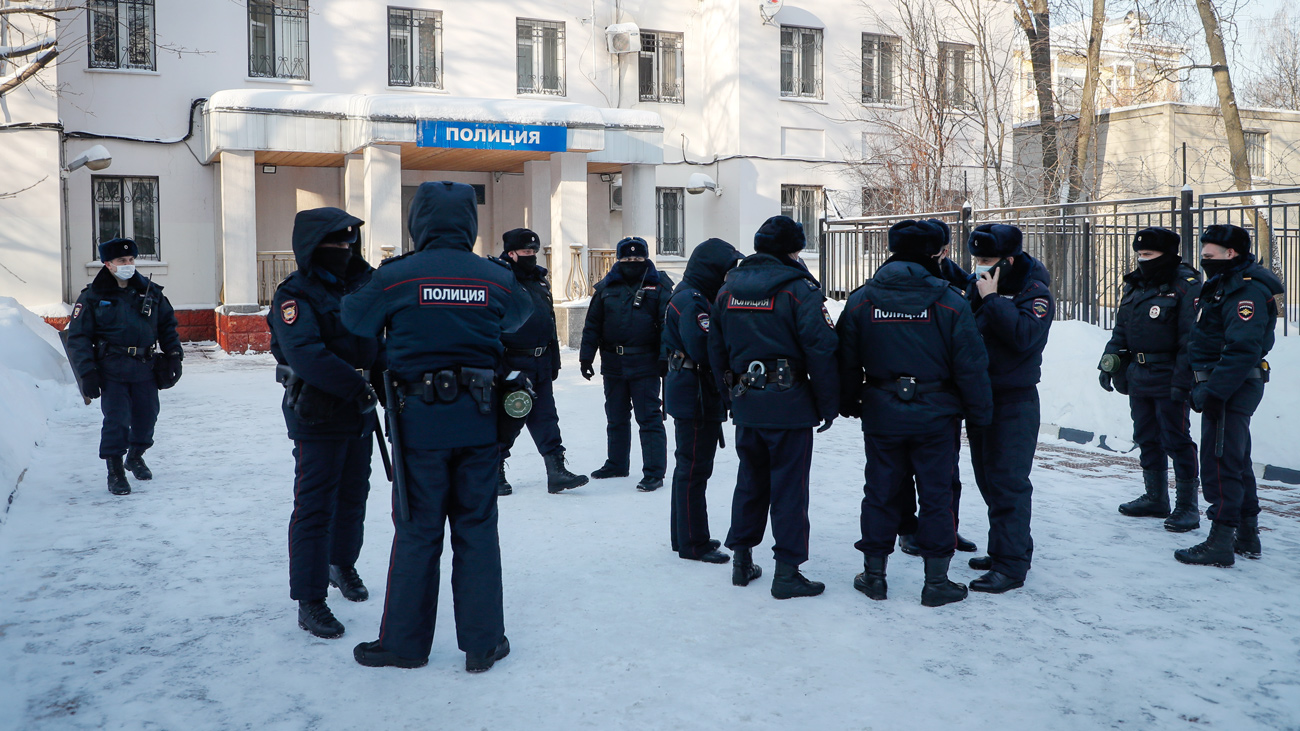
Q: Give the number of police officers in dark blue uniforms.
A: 12